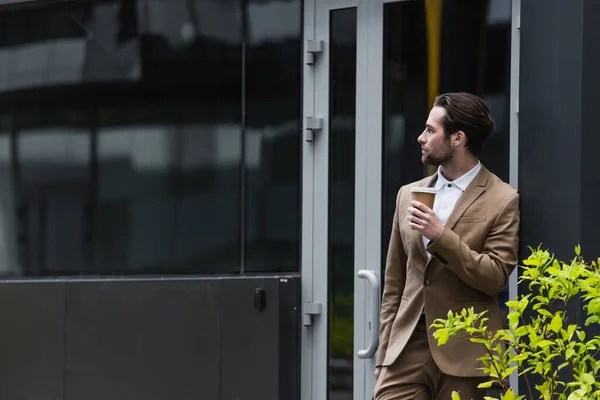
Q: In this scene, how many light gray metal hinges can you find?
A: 3